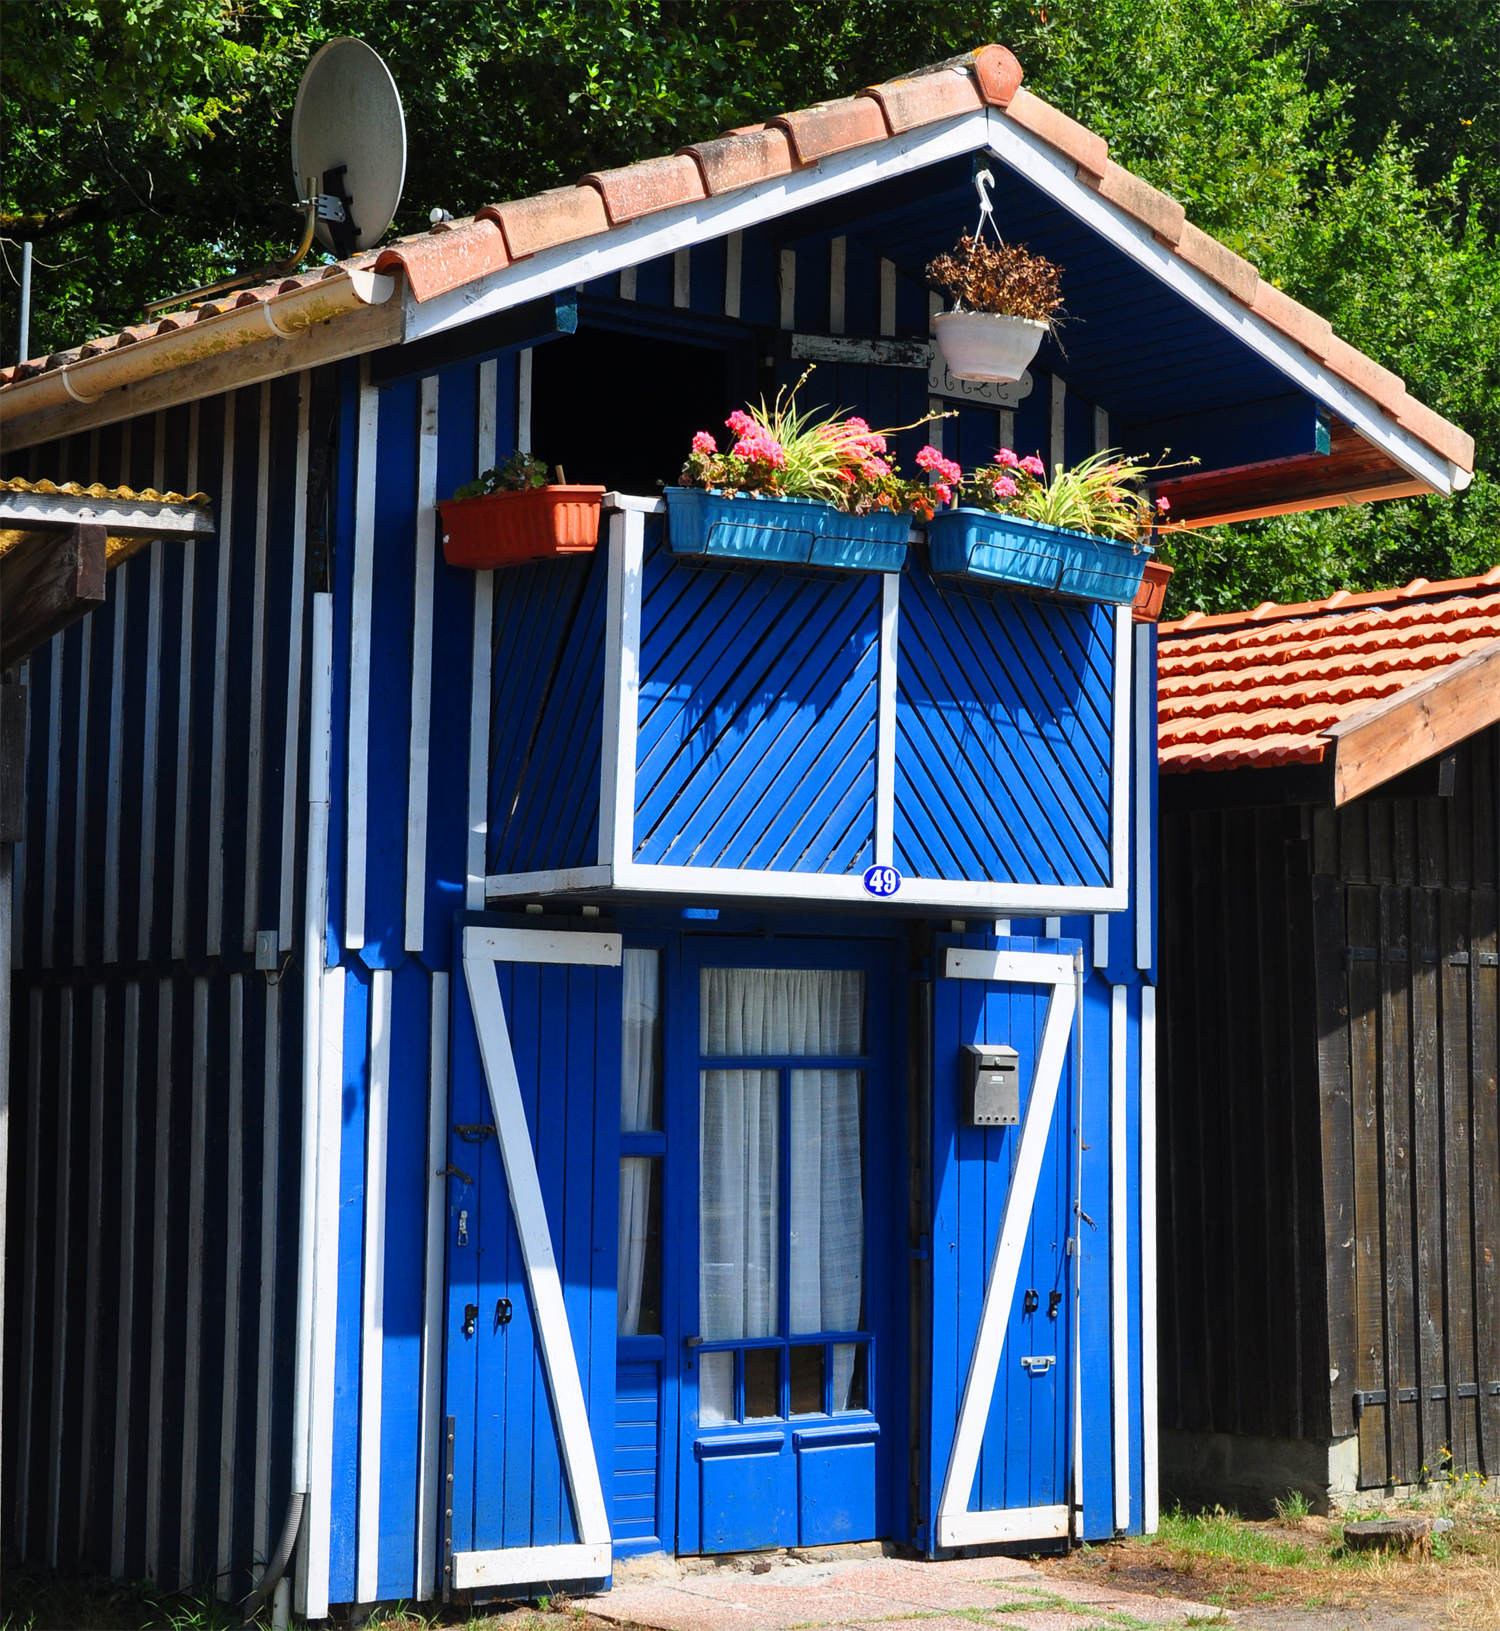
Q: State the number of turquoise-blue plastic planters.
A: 2